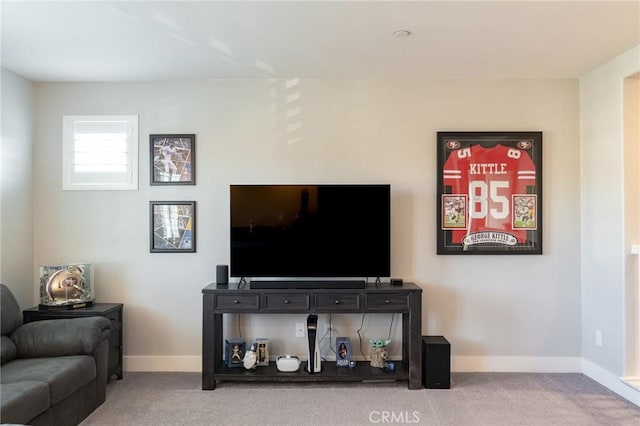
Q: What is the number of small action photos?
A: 2